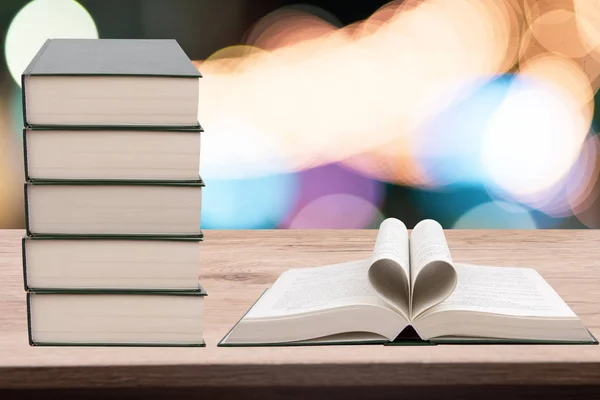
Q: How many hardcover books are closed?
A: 5